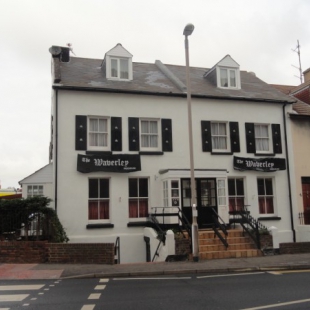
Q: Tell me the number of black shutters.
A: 8